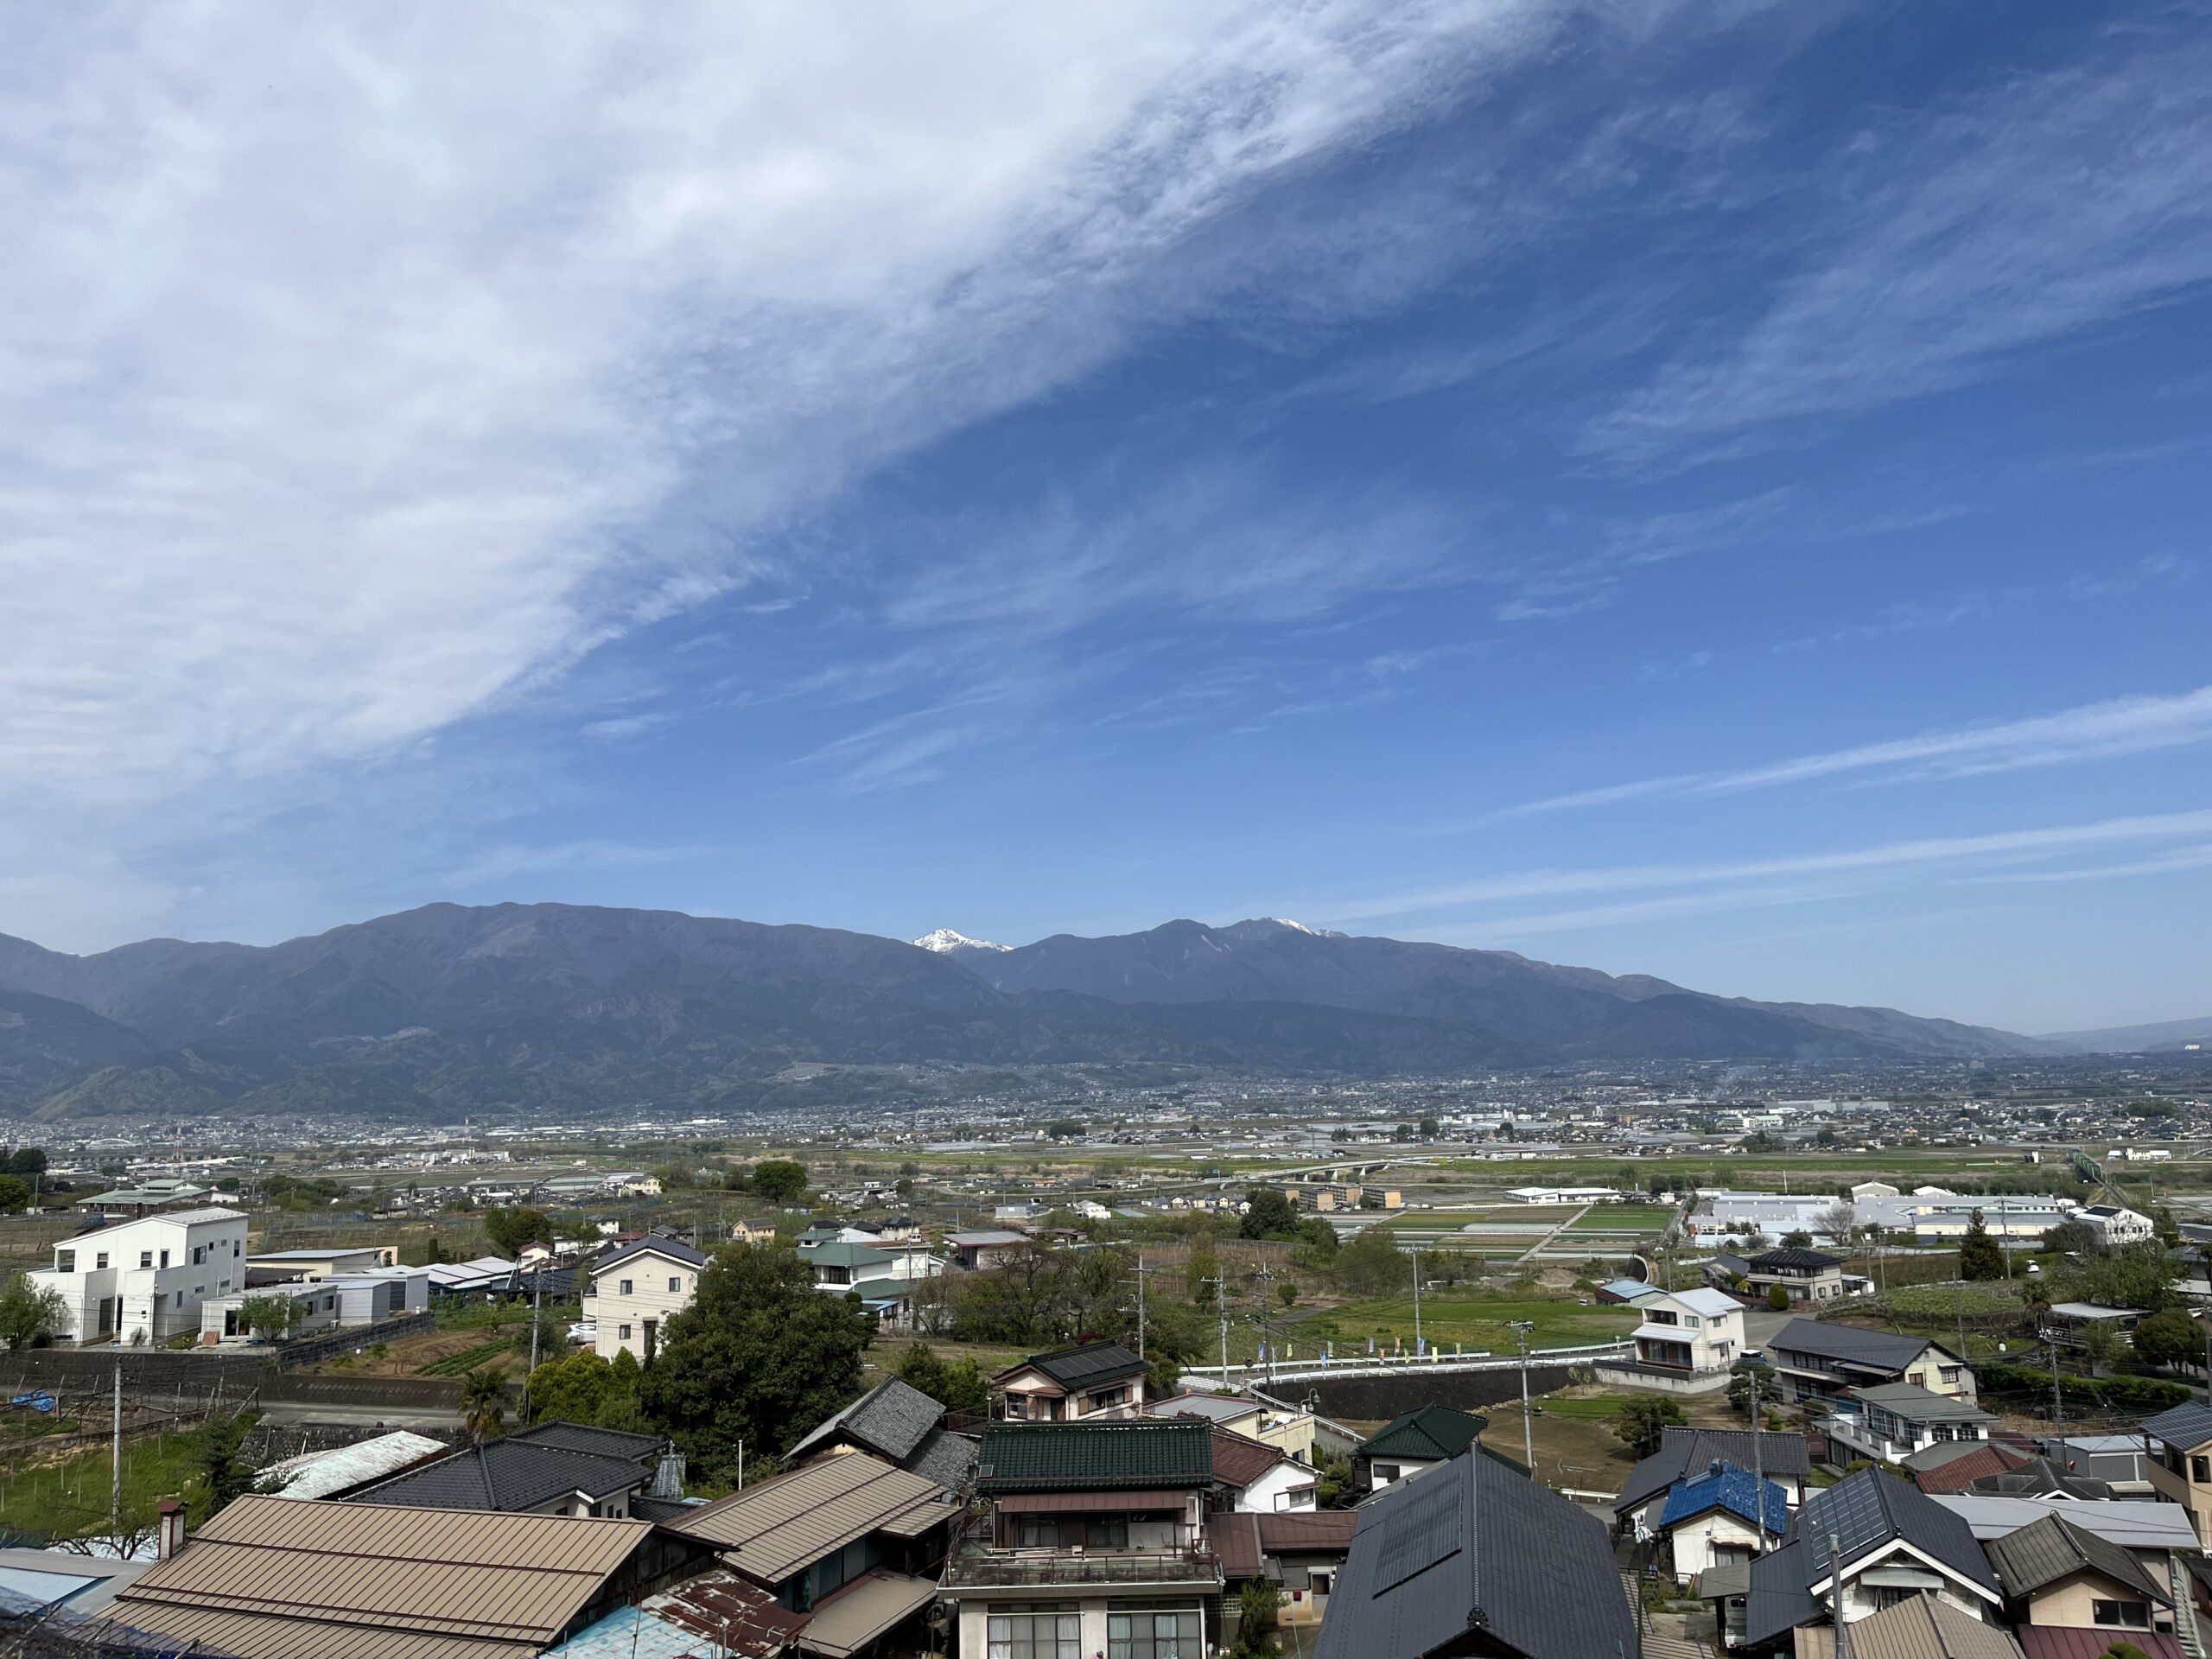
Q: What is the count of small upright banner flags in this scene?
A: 11